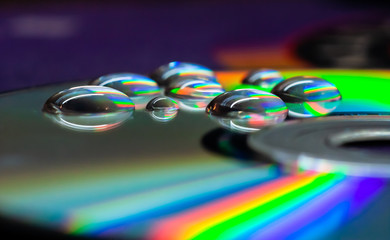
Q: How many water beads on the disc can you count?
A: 8